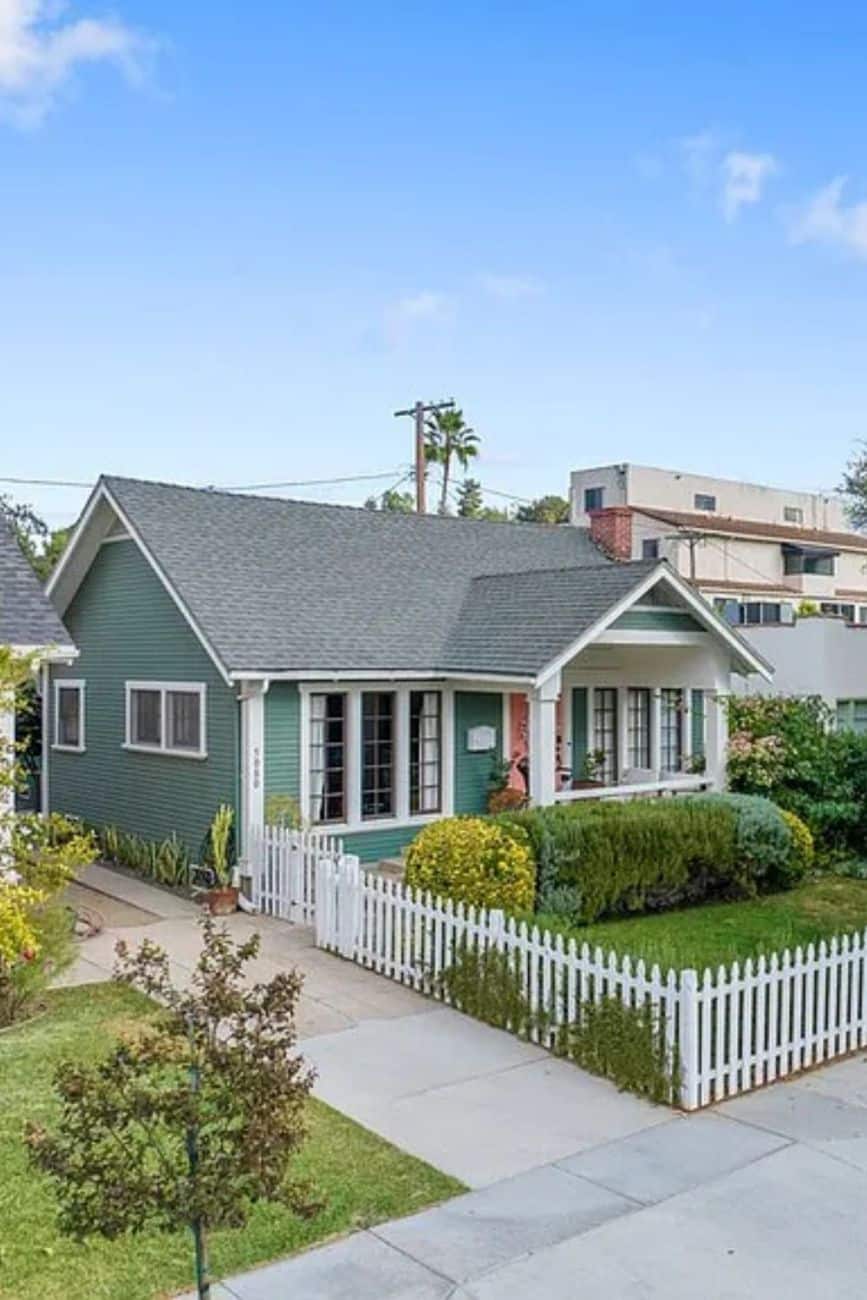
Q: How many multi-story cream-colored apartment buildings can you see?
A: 1